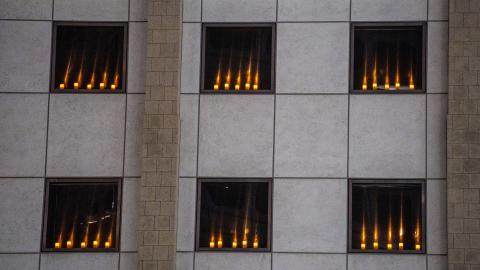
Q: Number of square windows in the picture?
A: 6